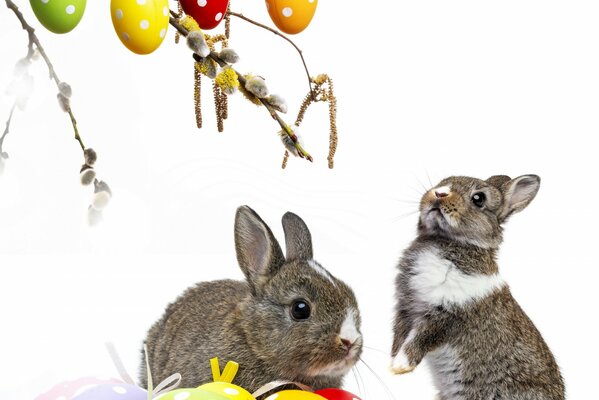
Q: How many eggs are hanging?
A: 4